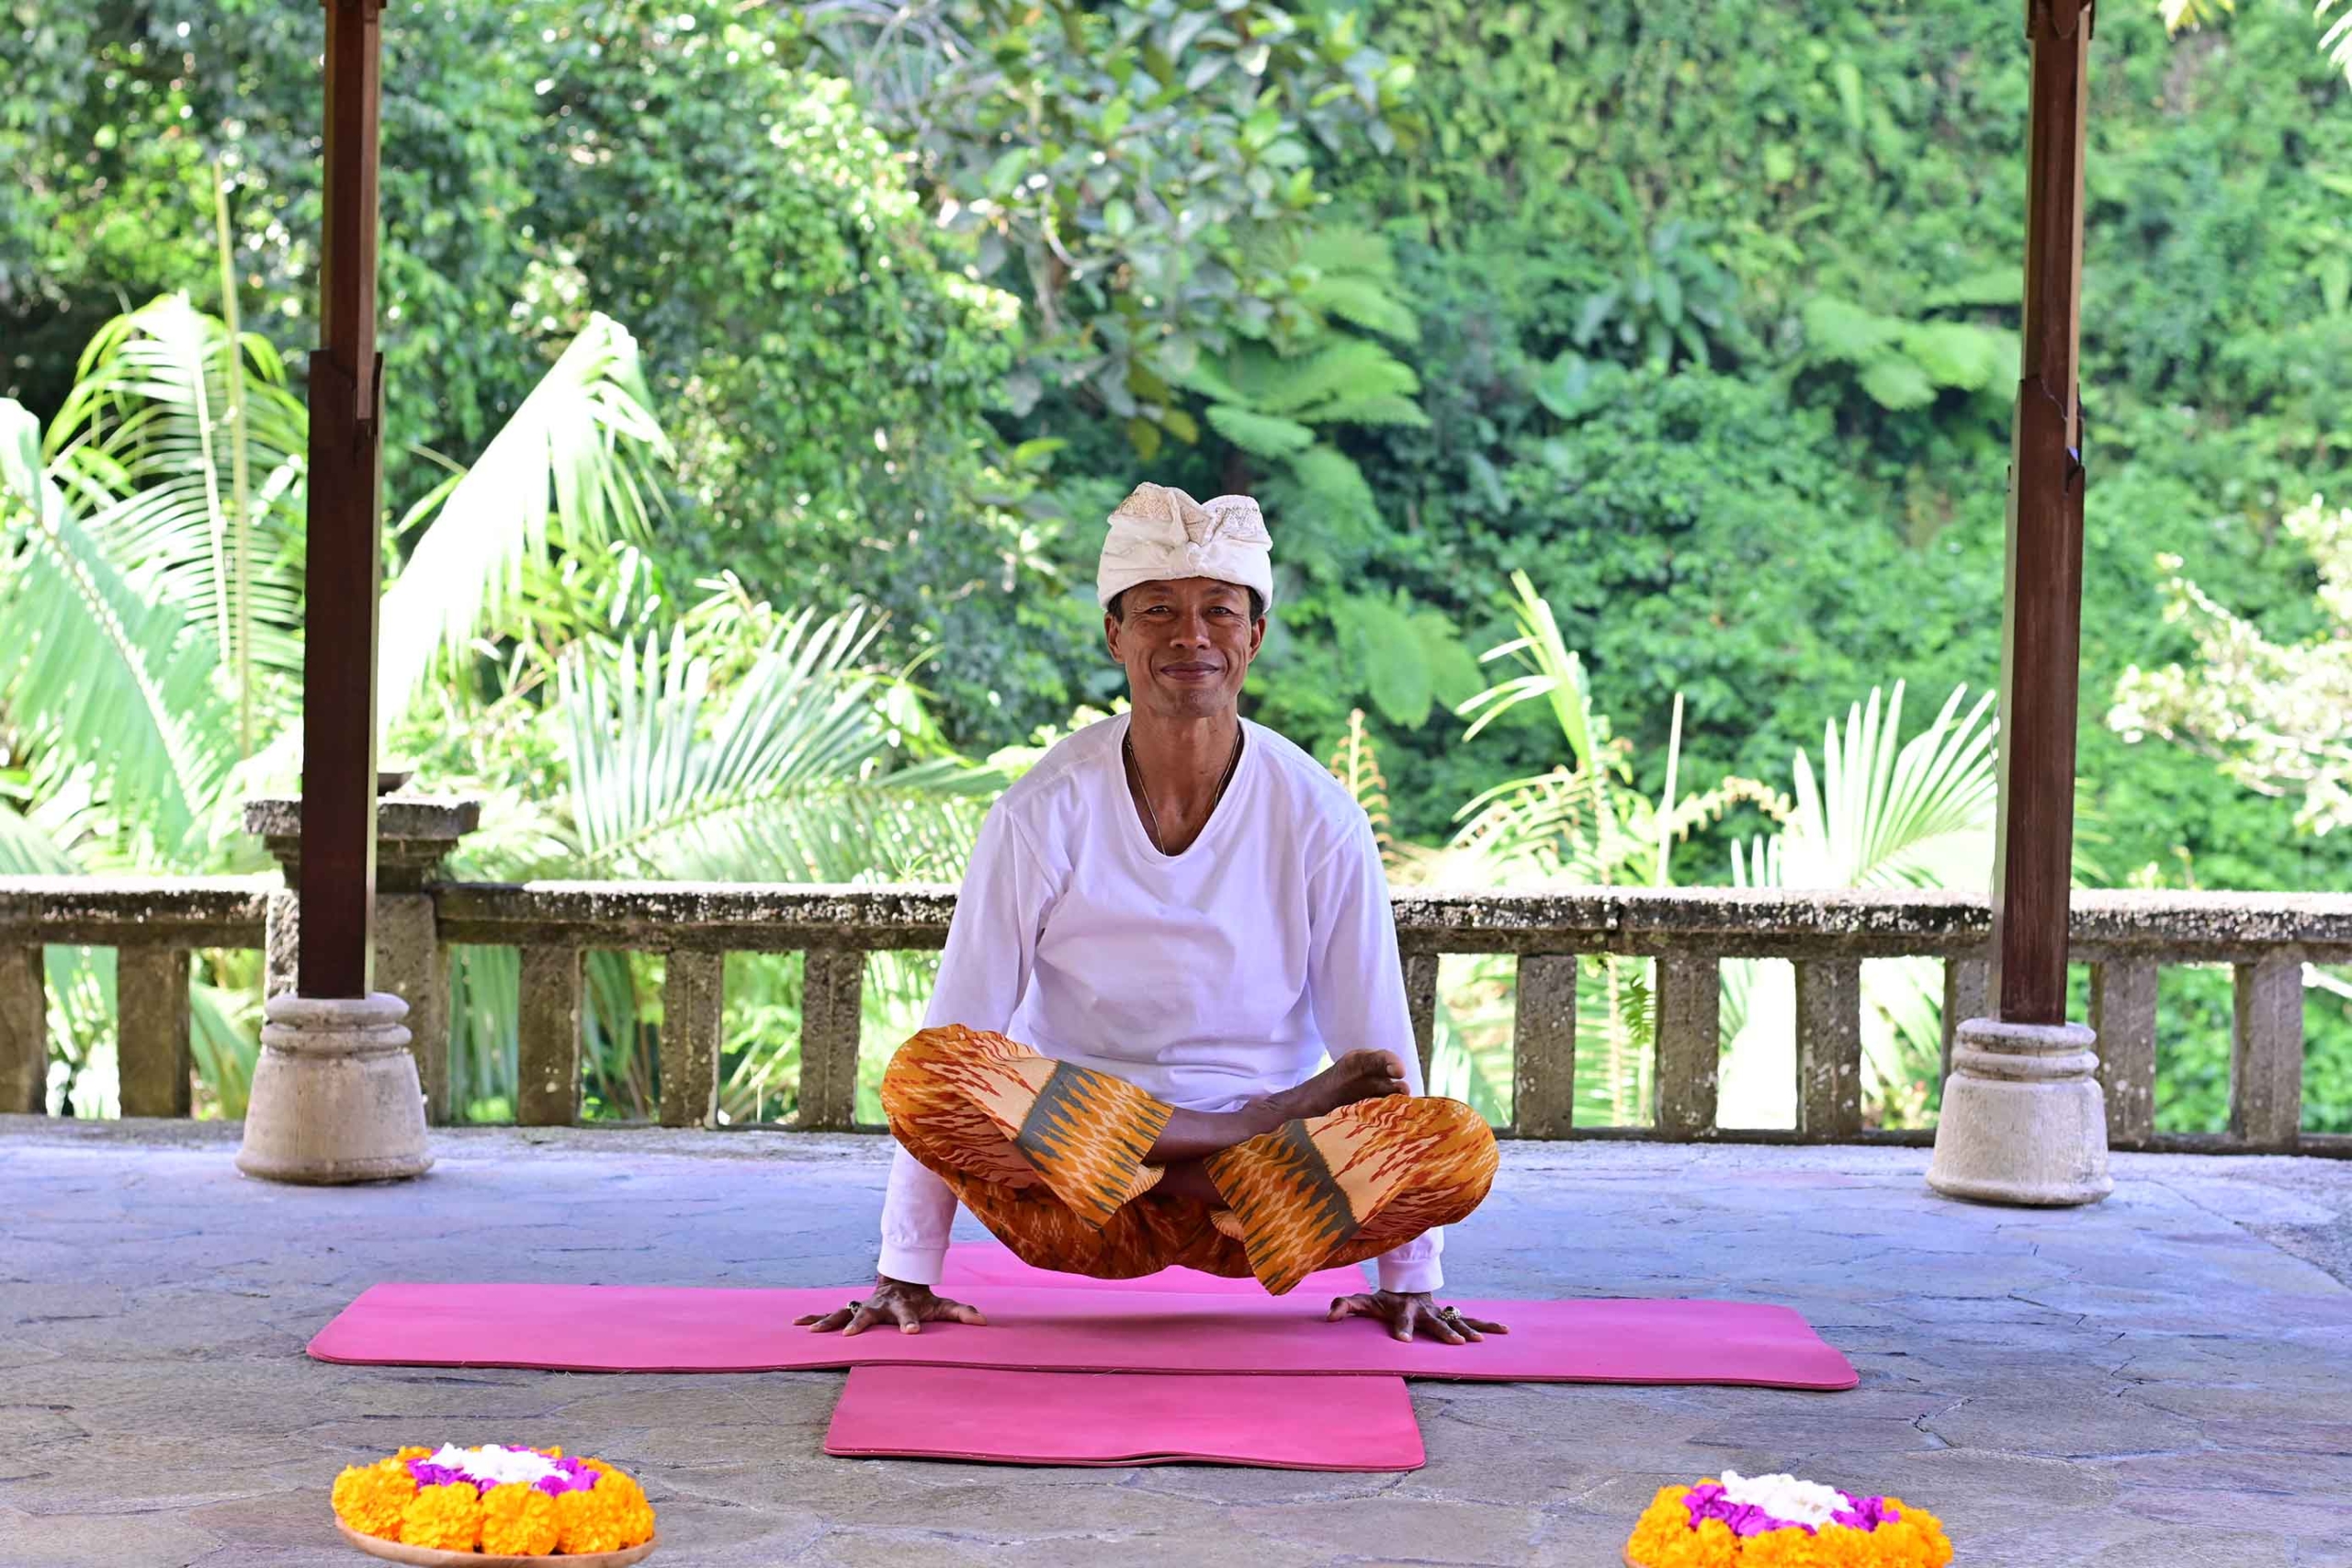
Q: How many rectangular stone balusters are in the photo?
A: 12